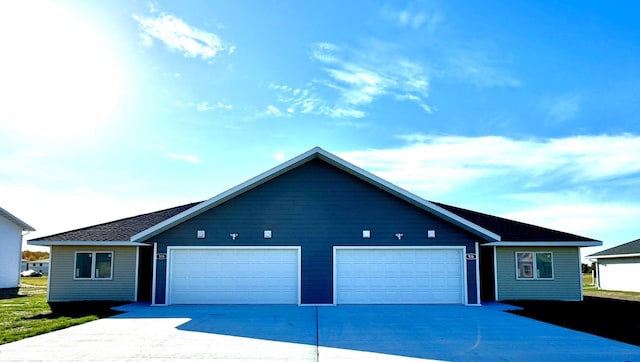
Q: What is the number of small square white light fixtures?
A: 4